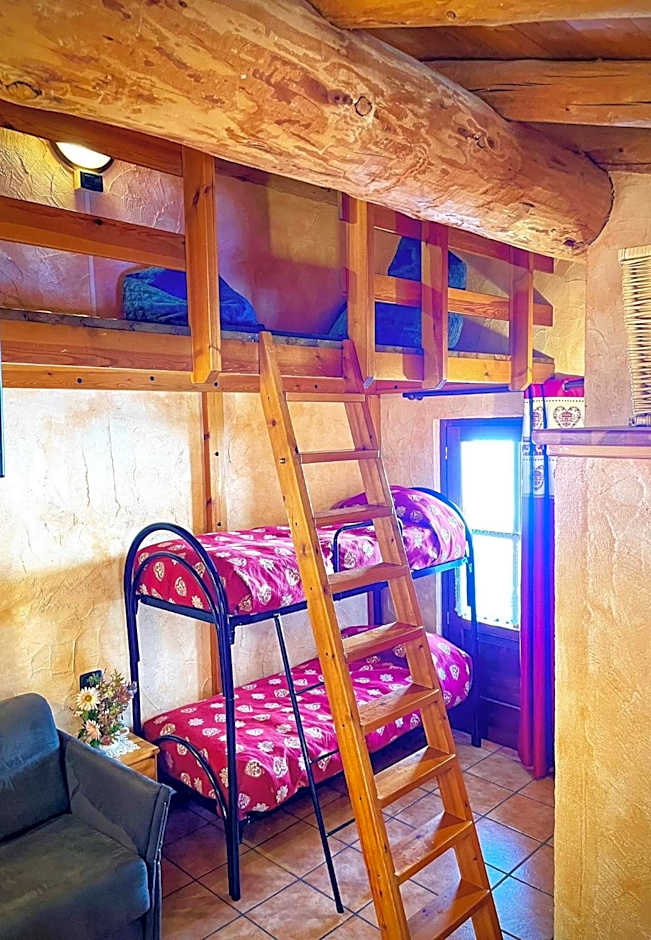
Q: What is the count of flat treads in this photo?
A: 9